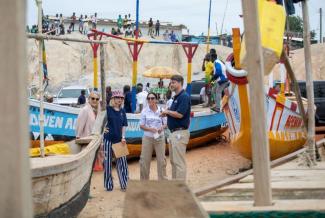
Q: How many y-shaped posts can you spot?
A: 3